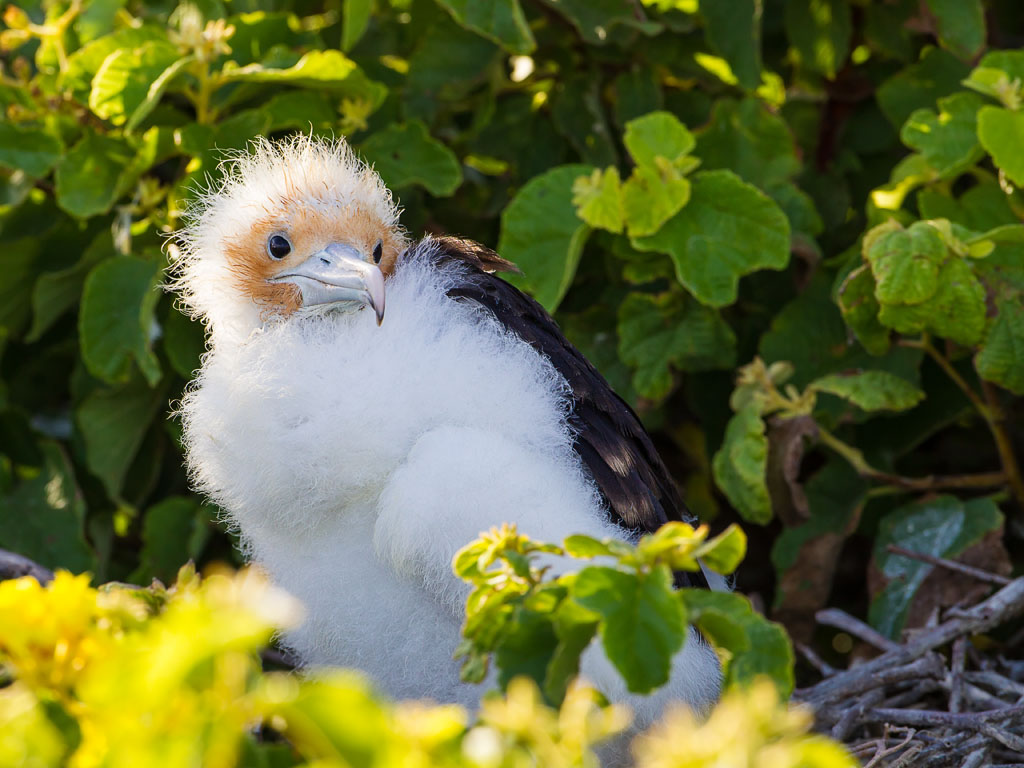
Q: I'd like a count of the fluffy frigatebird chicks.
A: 1